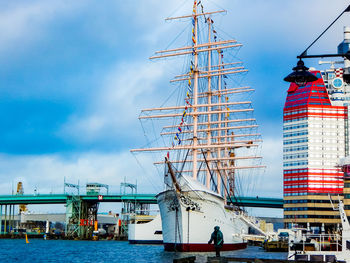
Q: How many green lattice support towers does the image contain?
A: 2